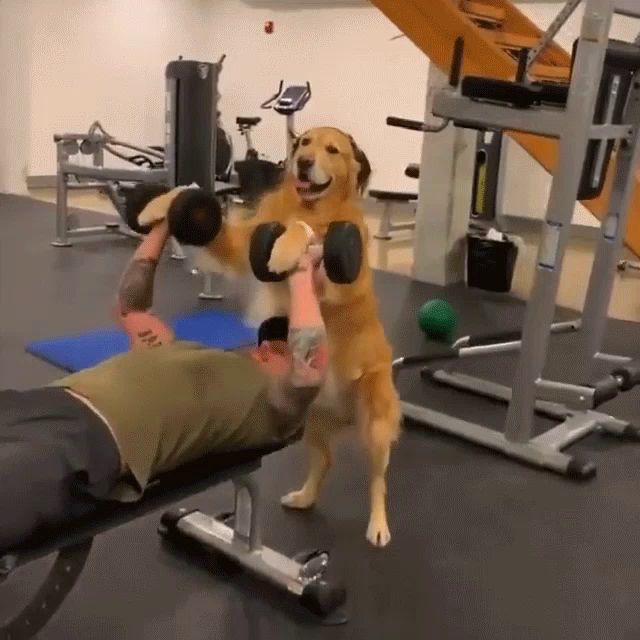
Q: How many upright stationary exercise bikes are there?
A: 1